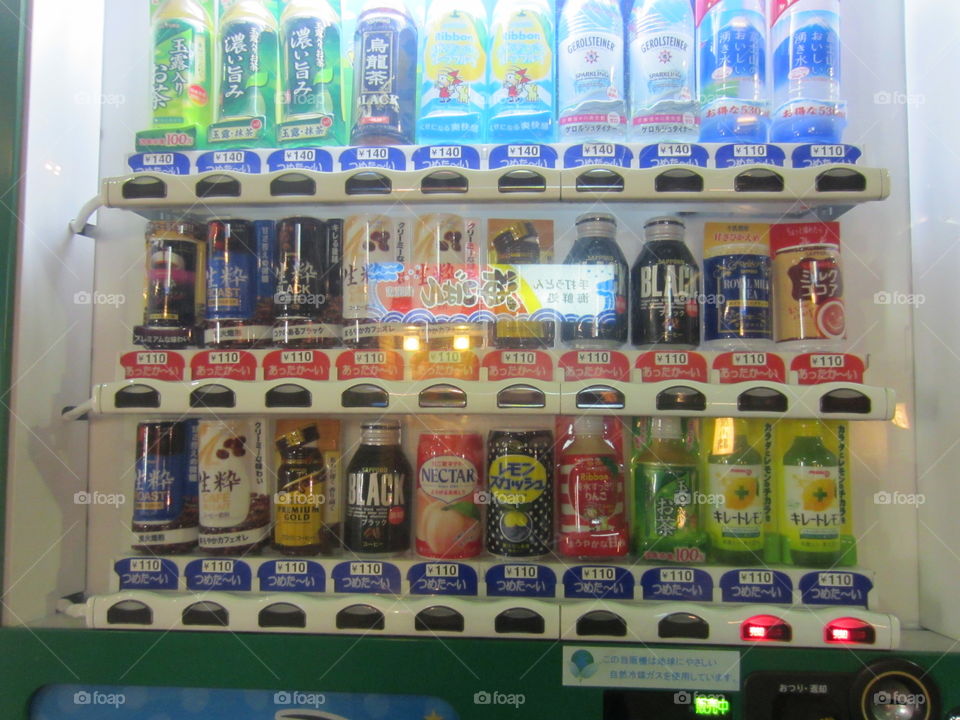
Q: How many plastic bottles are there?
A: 14